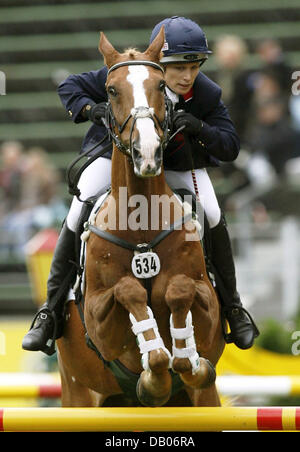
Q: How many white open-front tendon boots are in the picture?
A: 2